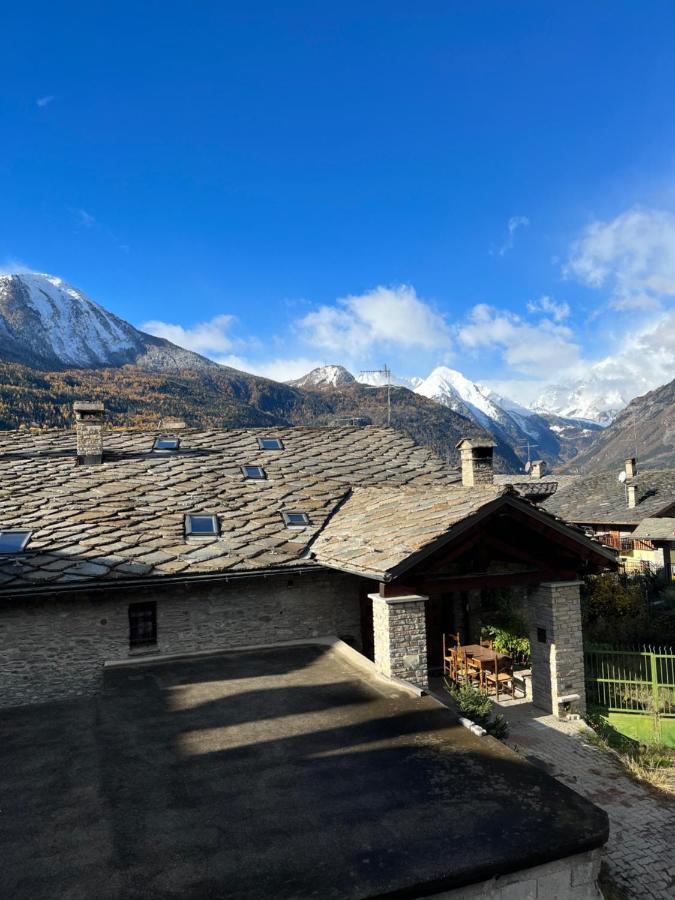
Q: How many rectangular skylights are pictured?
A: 6